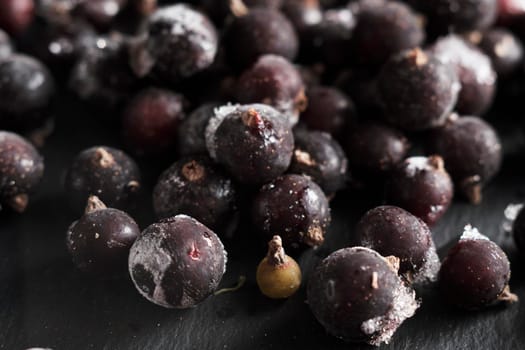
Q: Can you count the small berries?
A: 1